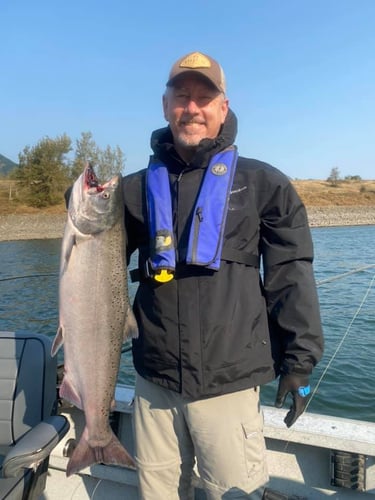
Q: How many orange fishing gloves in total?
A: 0